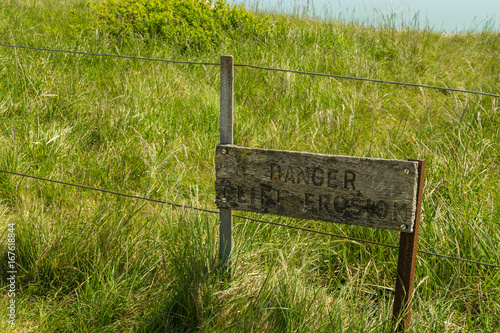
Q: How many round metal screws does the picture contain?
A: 4